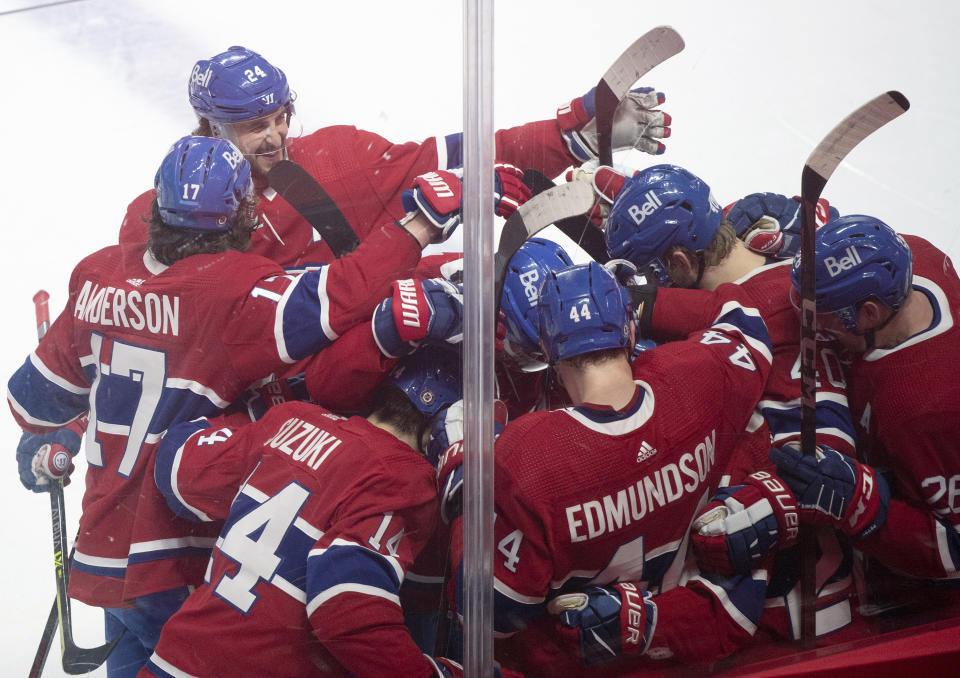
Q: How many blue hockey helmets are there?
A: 7